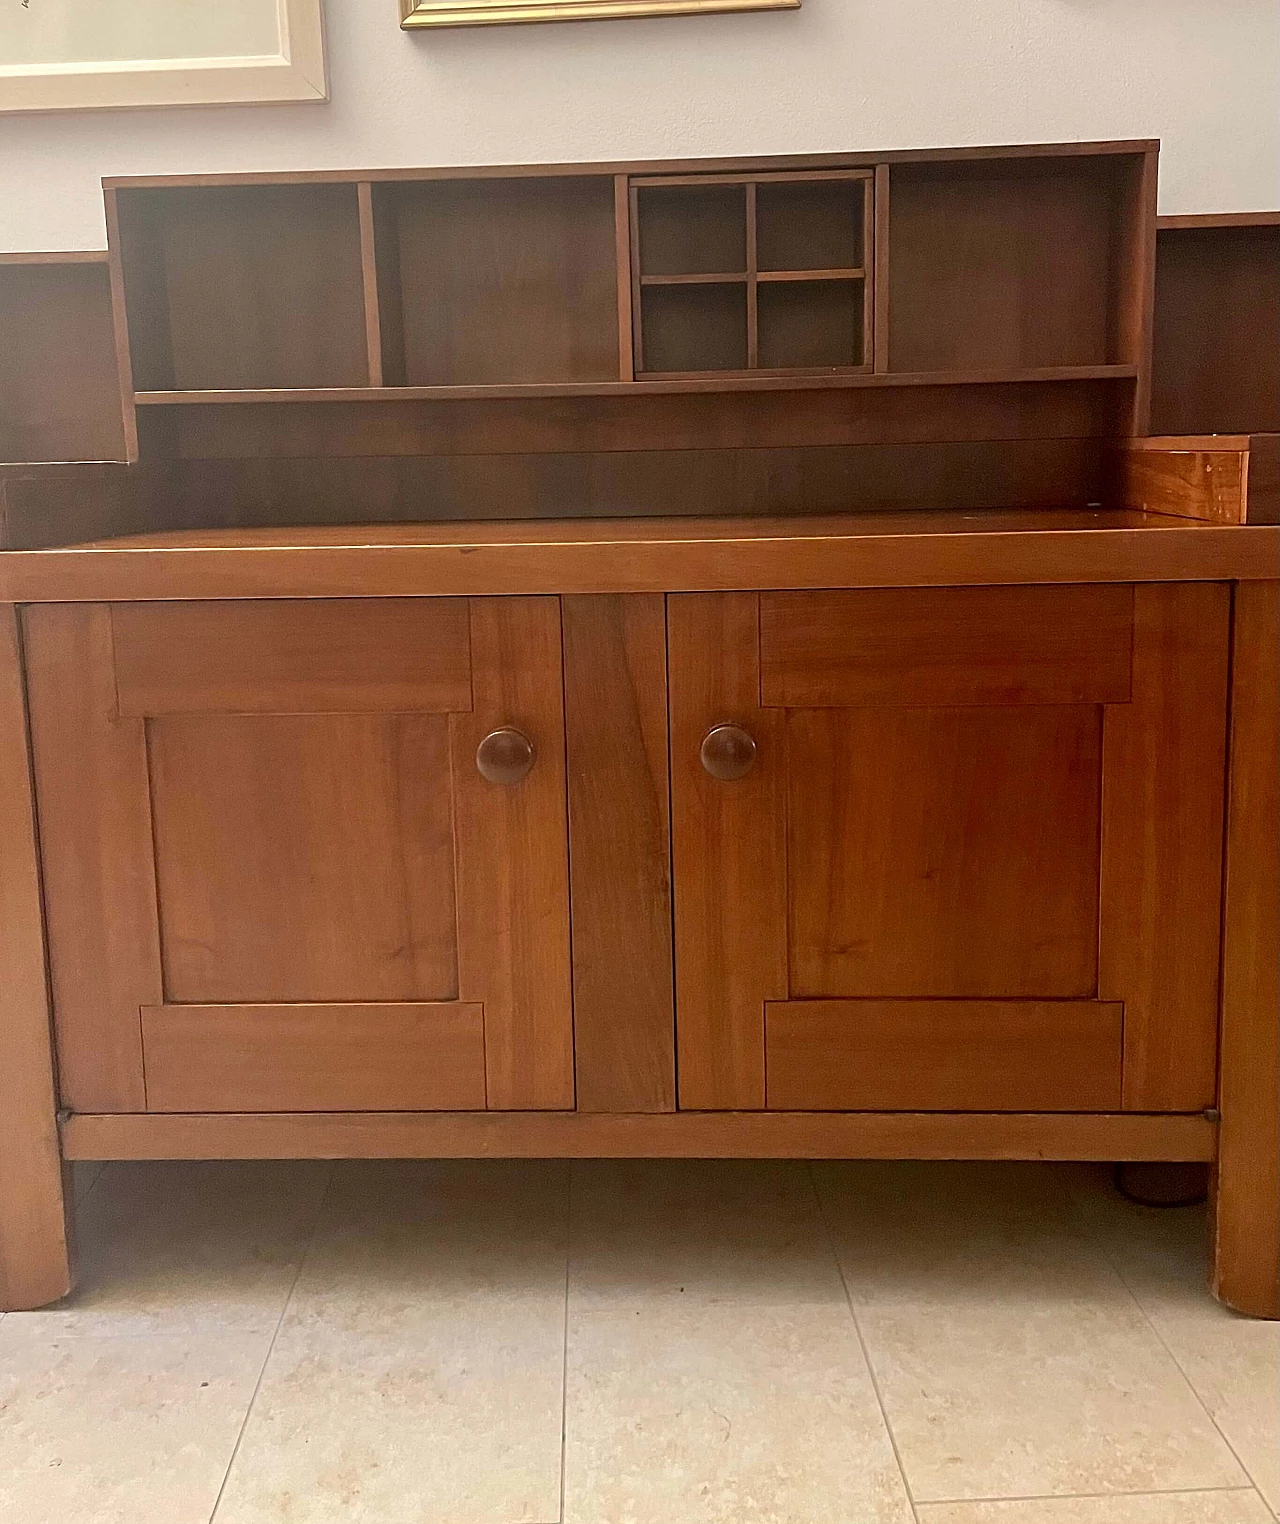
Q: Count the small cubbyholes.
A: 4